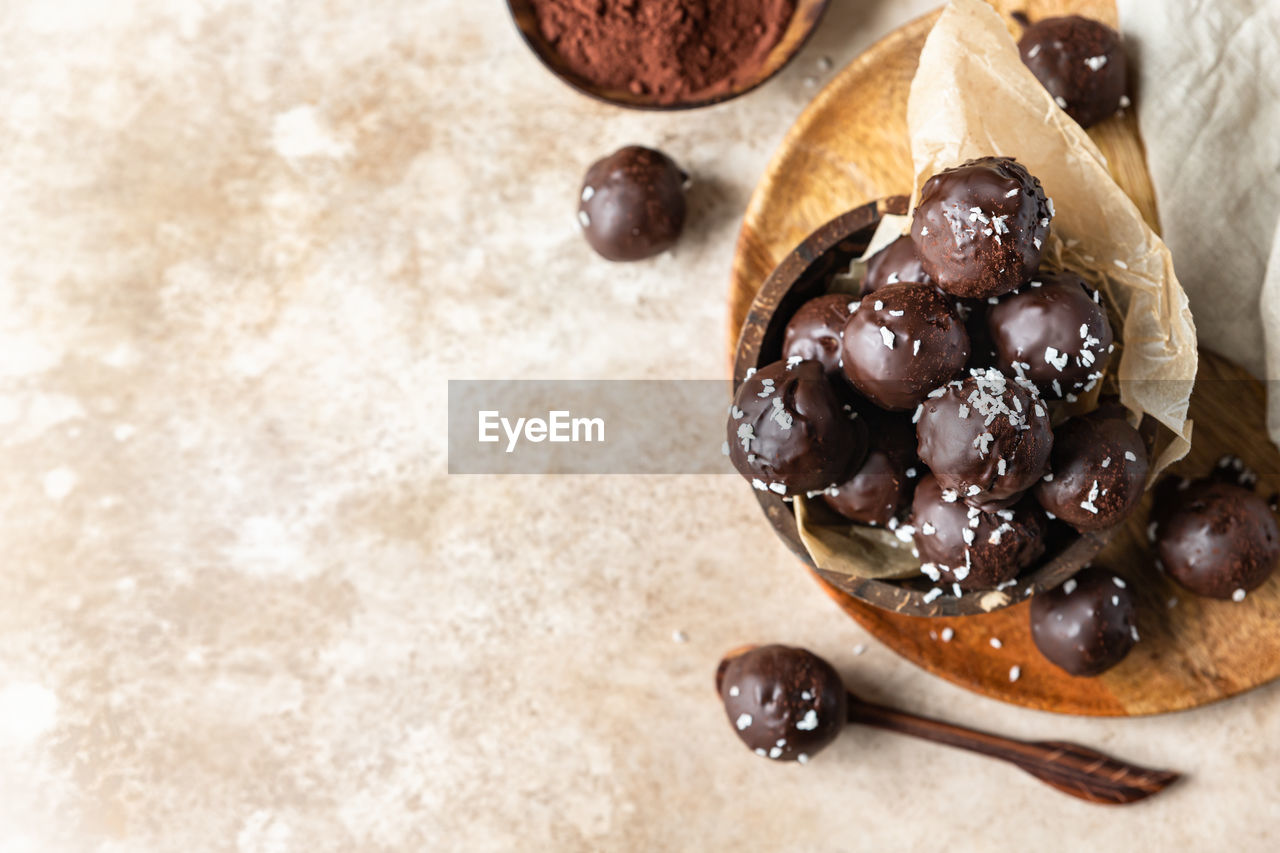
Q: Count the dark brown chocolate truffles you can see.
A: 15